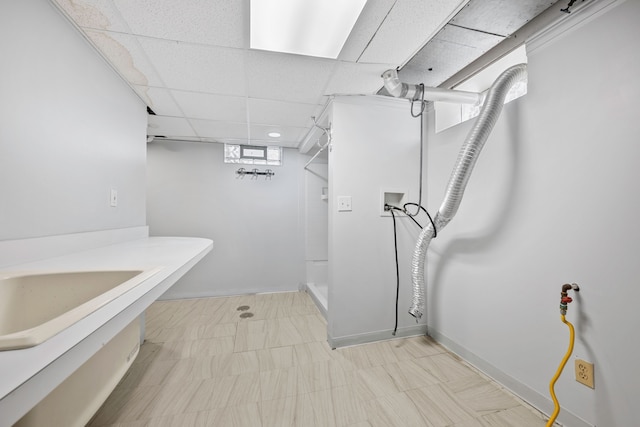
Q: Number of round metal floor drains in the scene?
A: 2